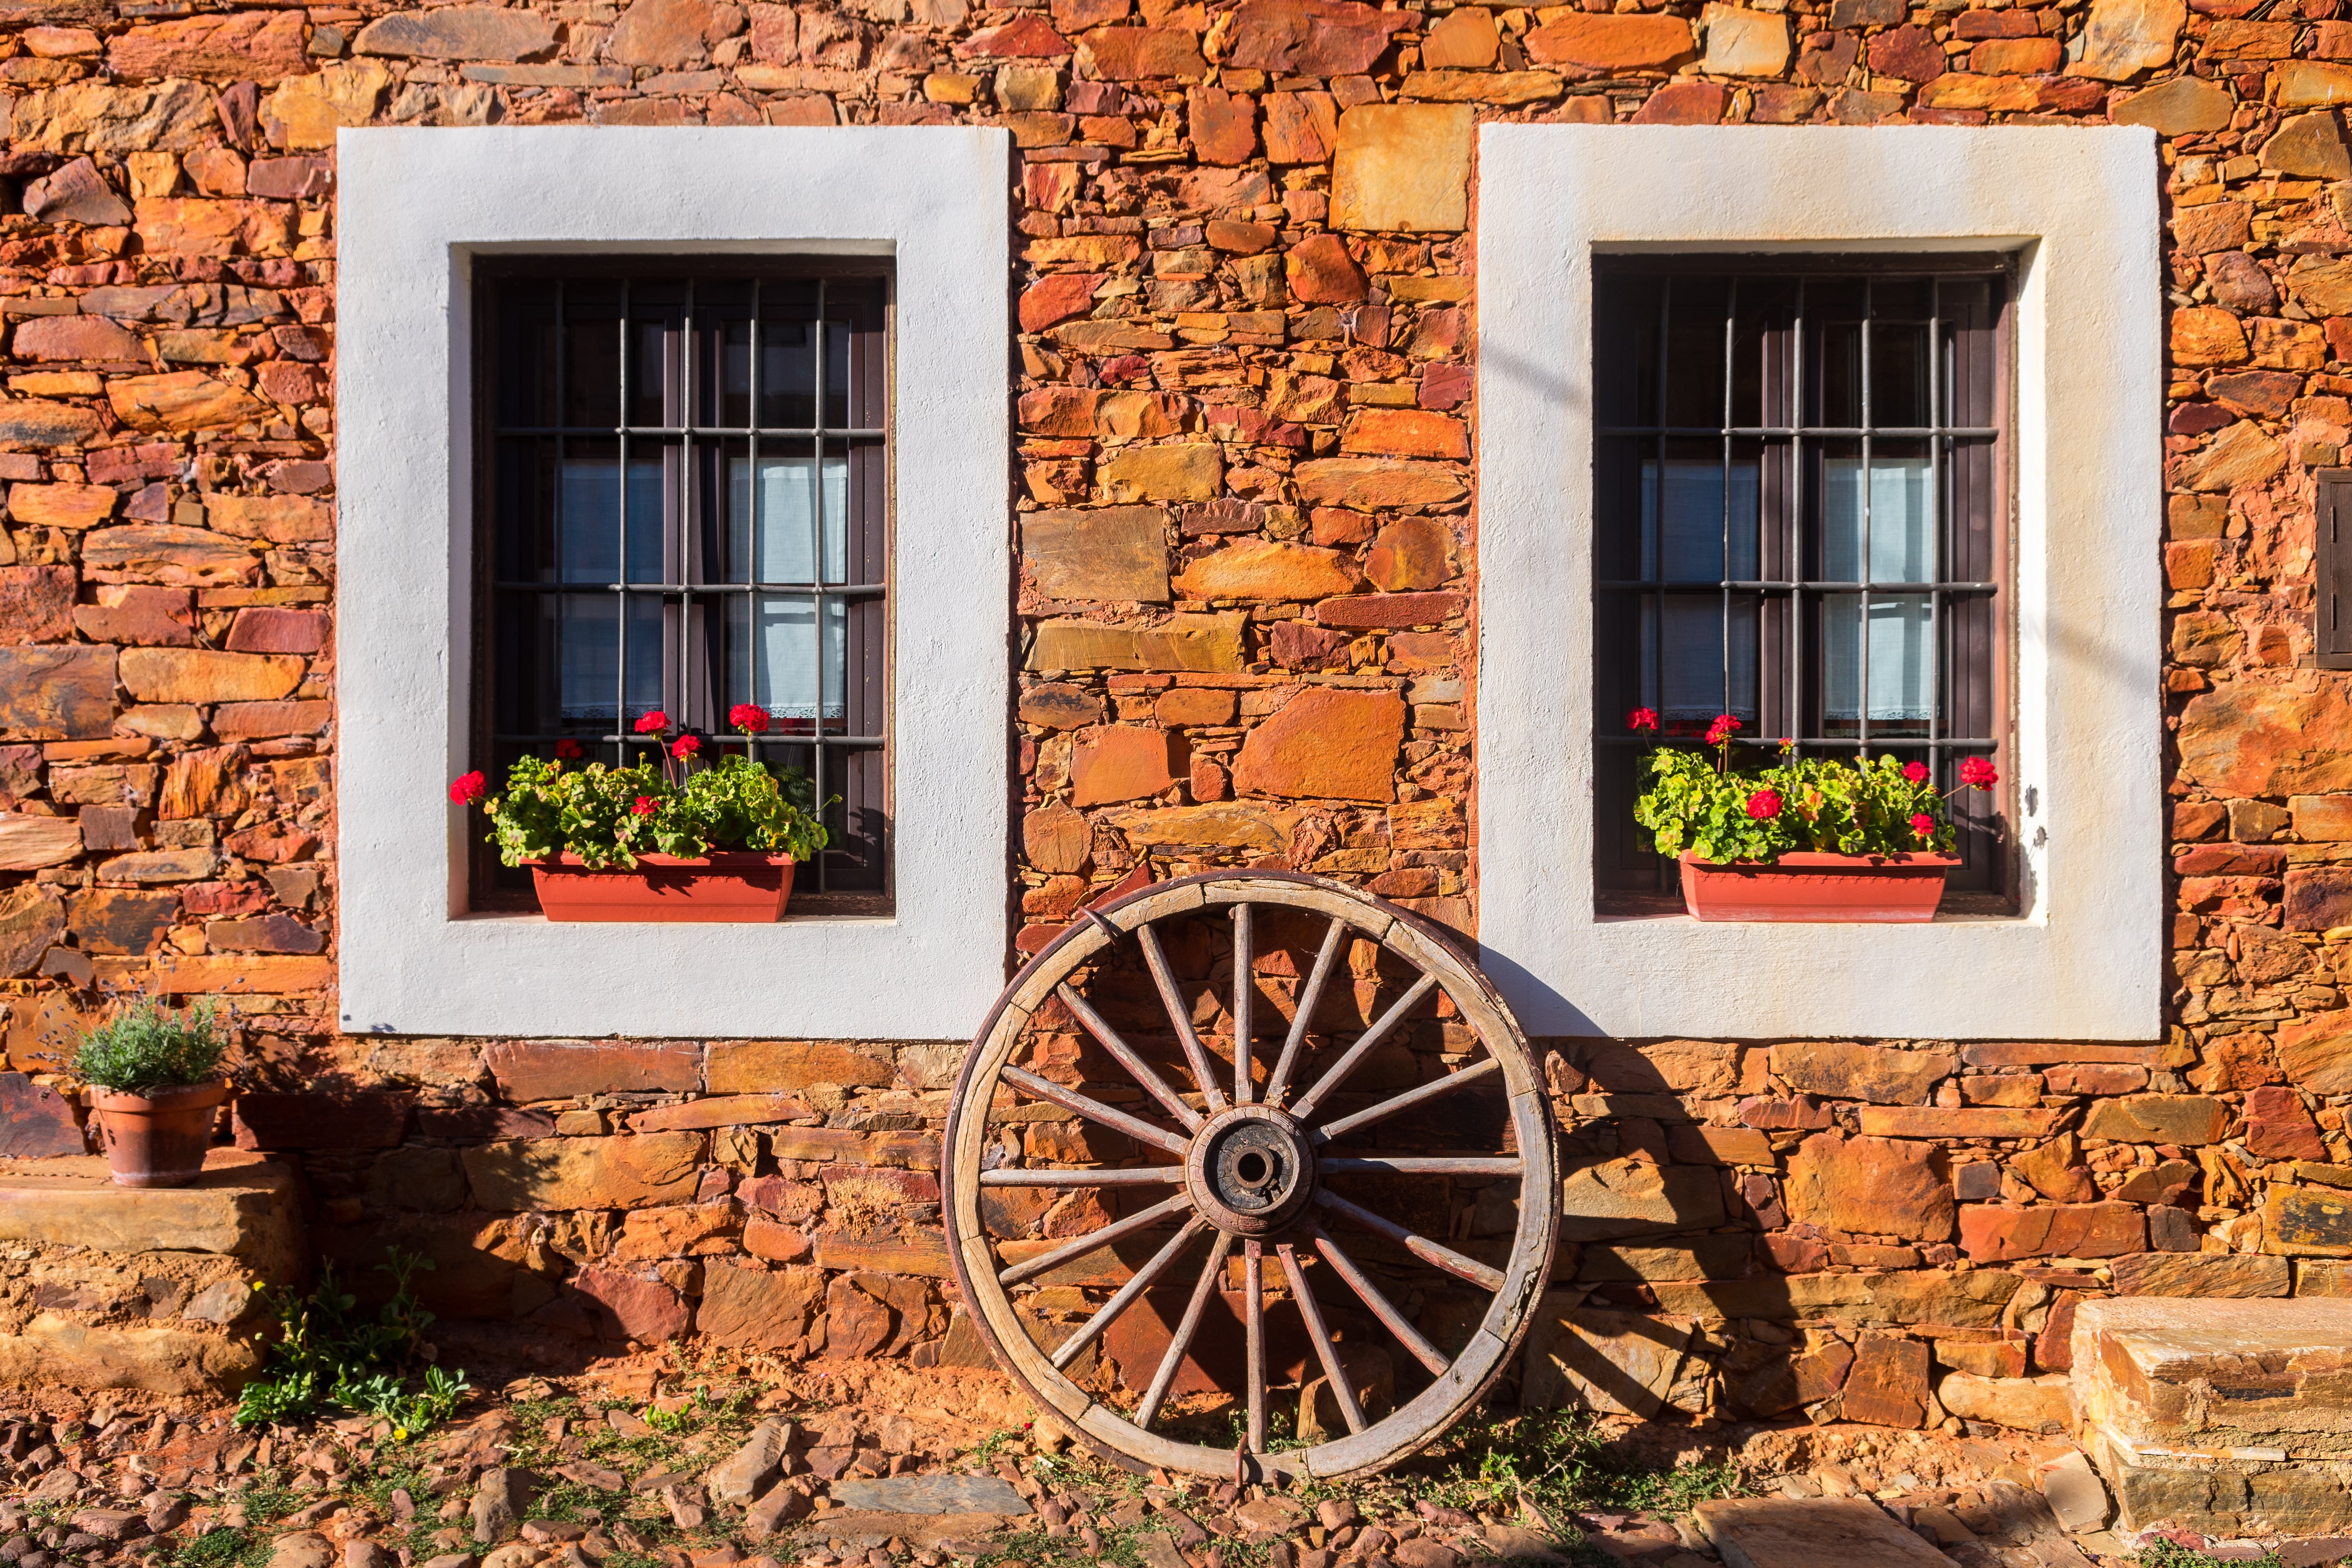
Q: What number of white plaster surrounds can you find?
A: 2